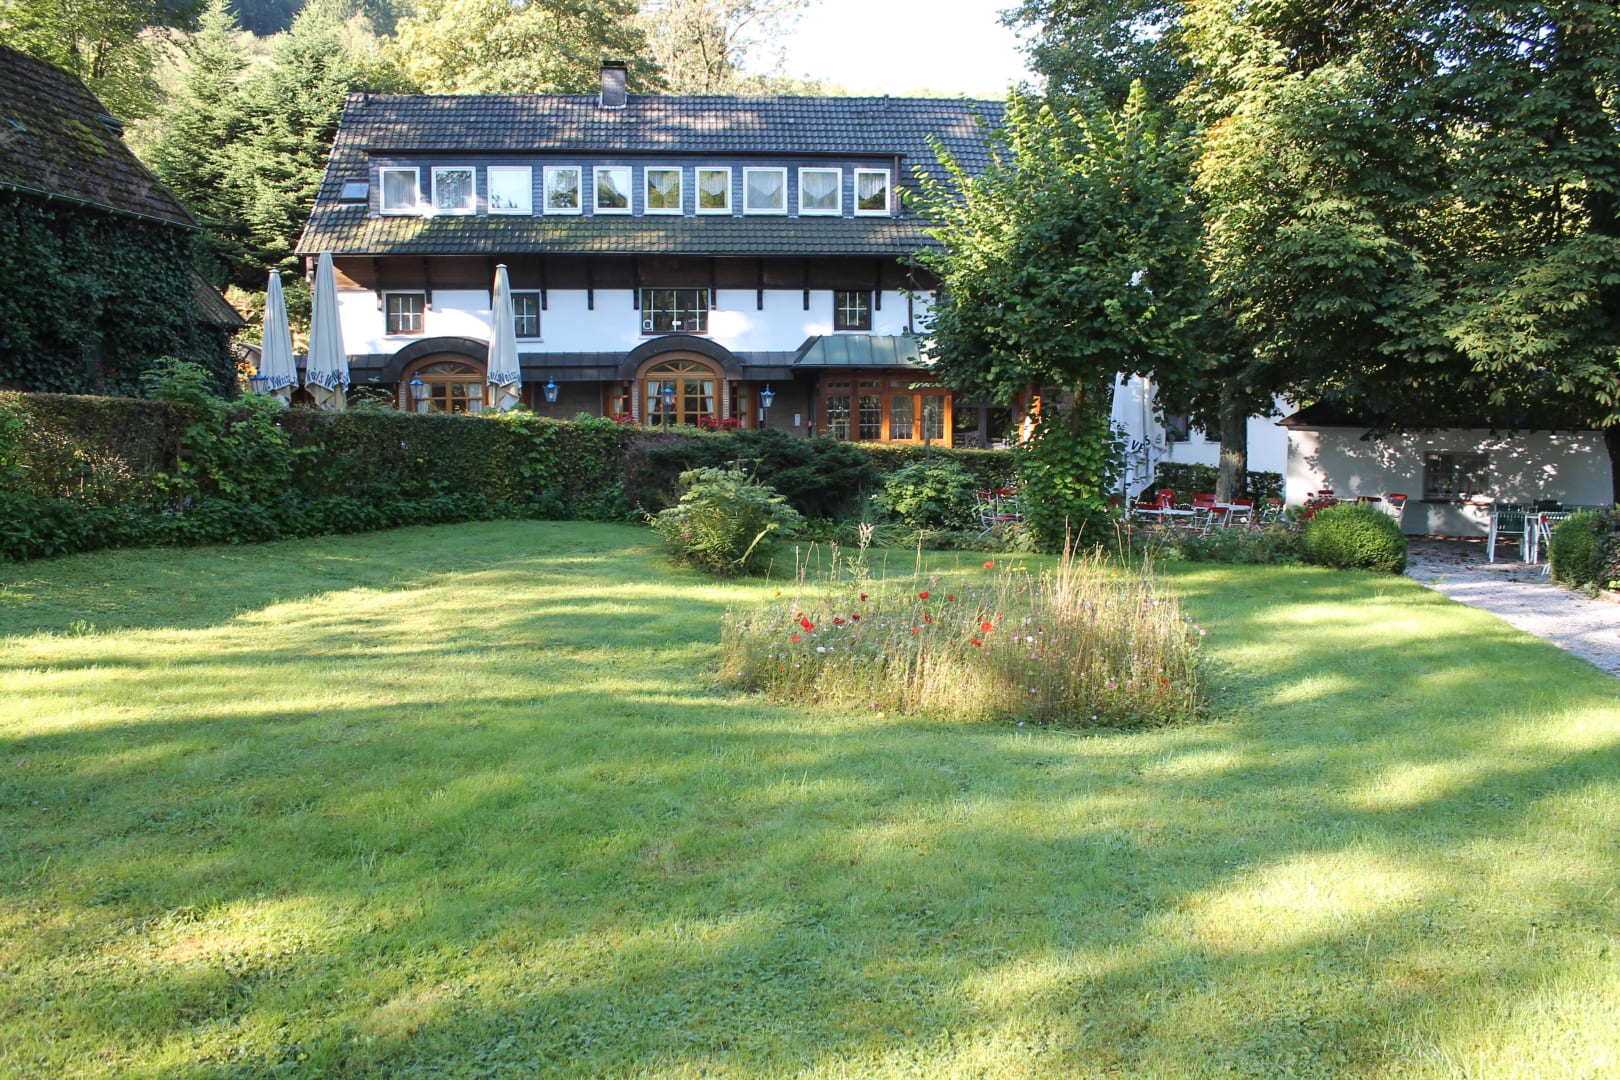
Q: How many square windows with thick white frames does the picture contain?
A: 10